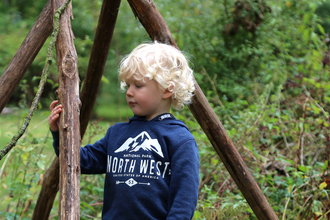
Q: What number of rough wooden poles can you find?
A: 4